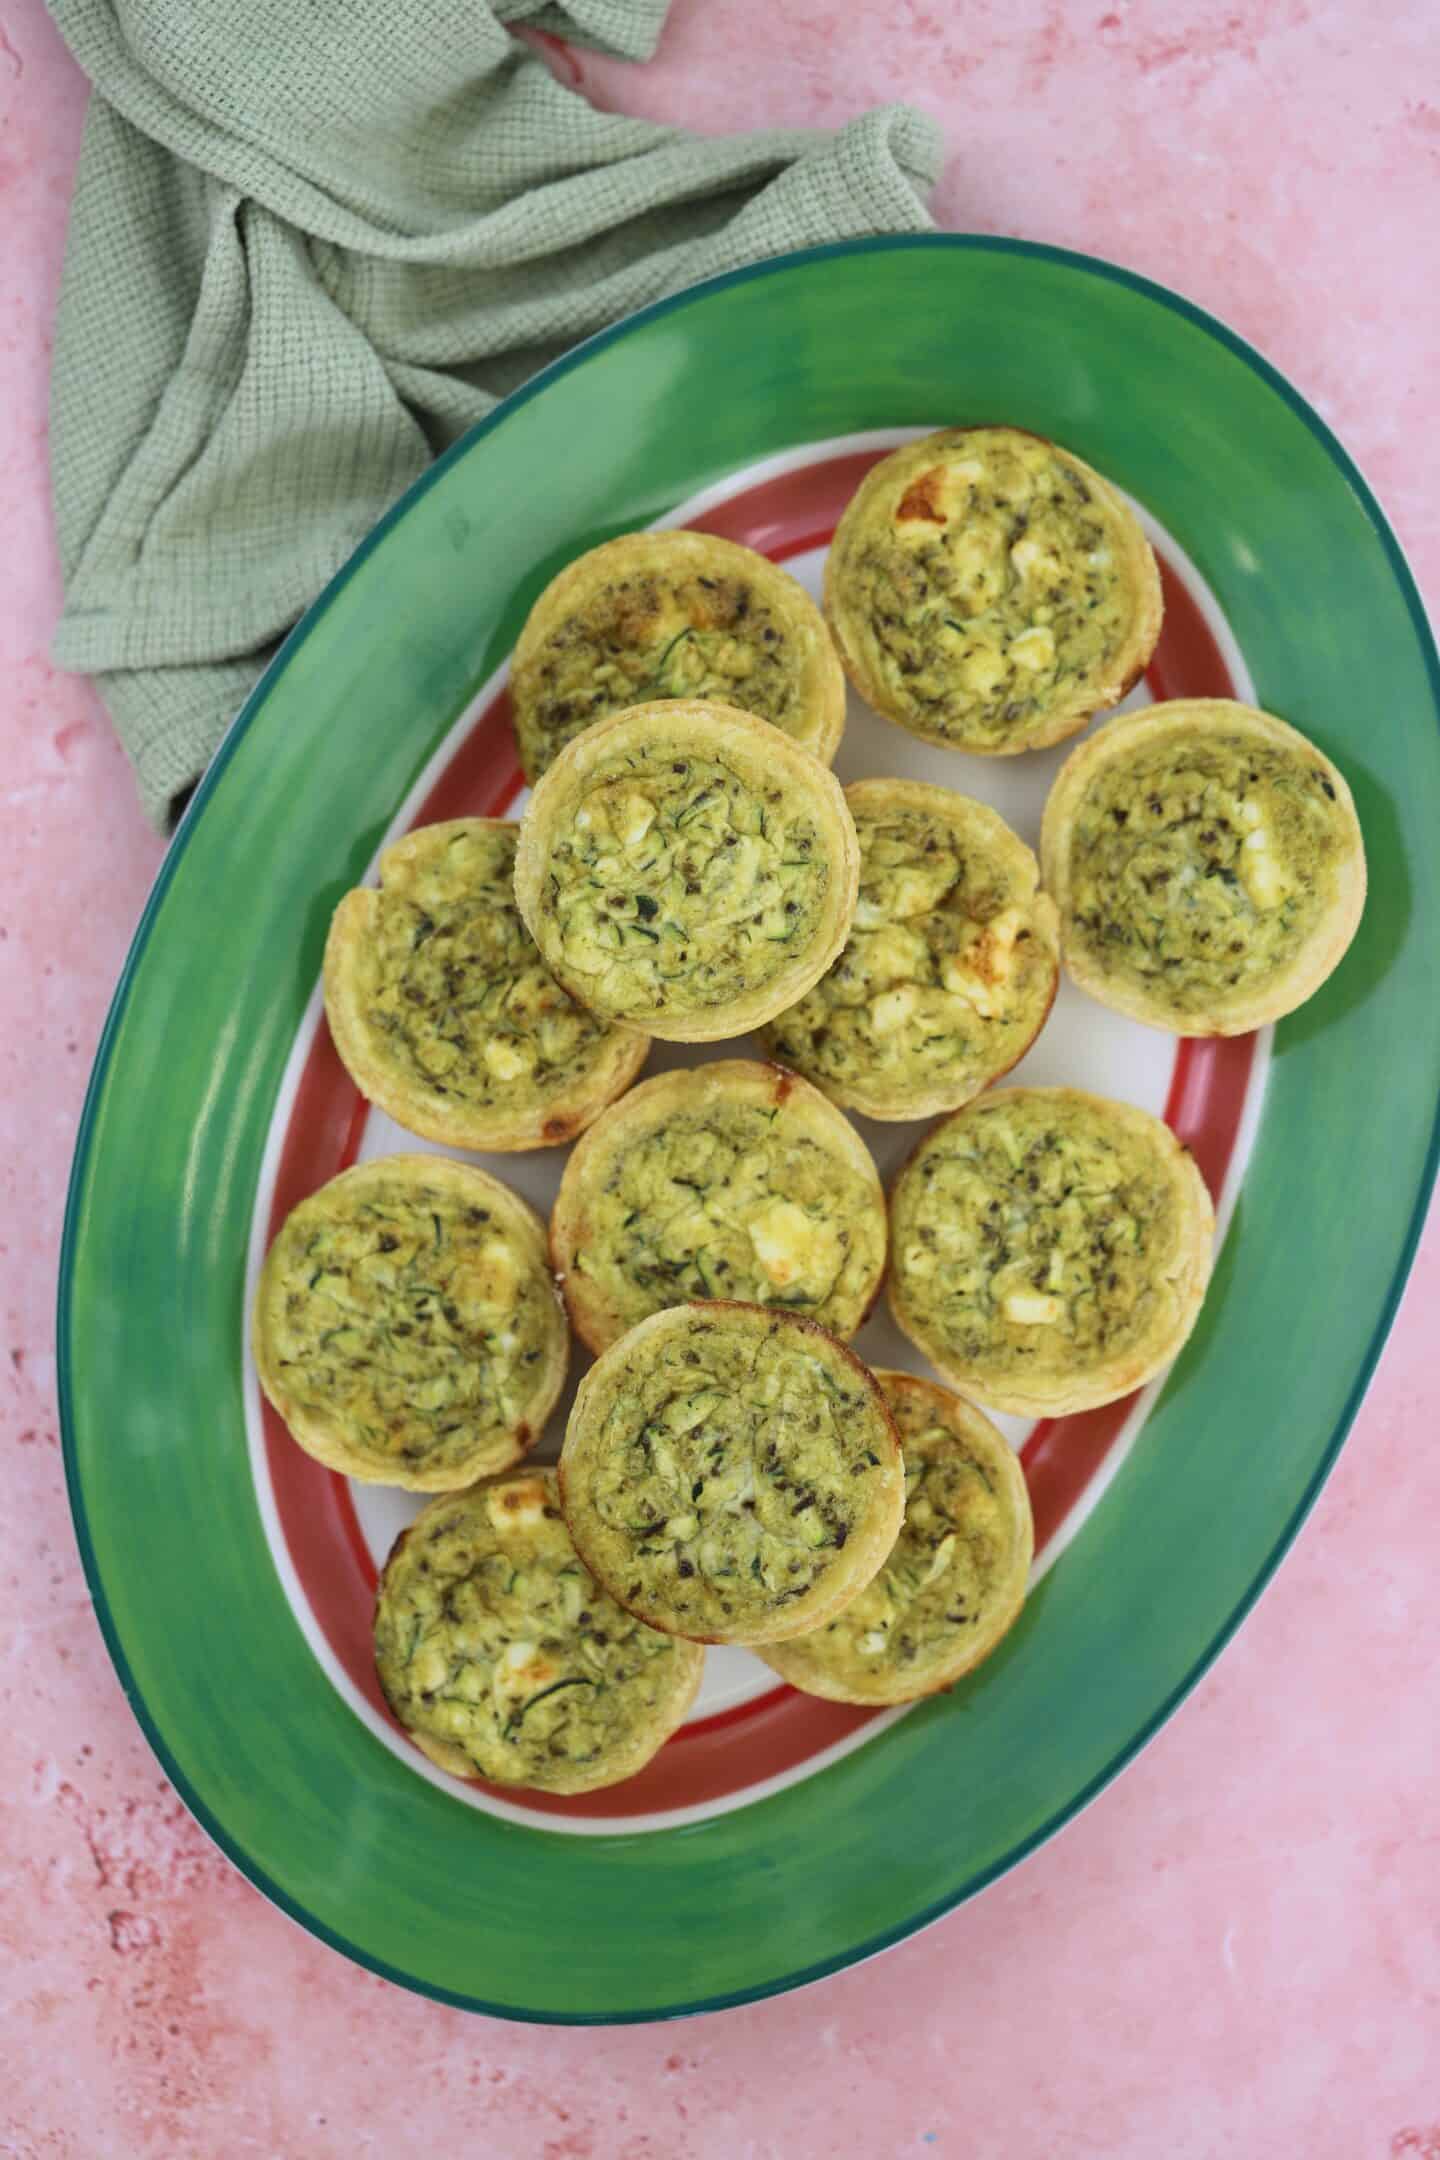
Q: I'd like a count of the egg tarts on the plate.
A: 12